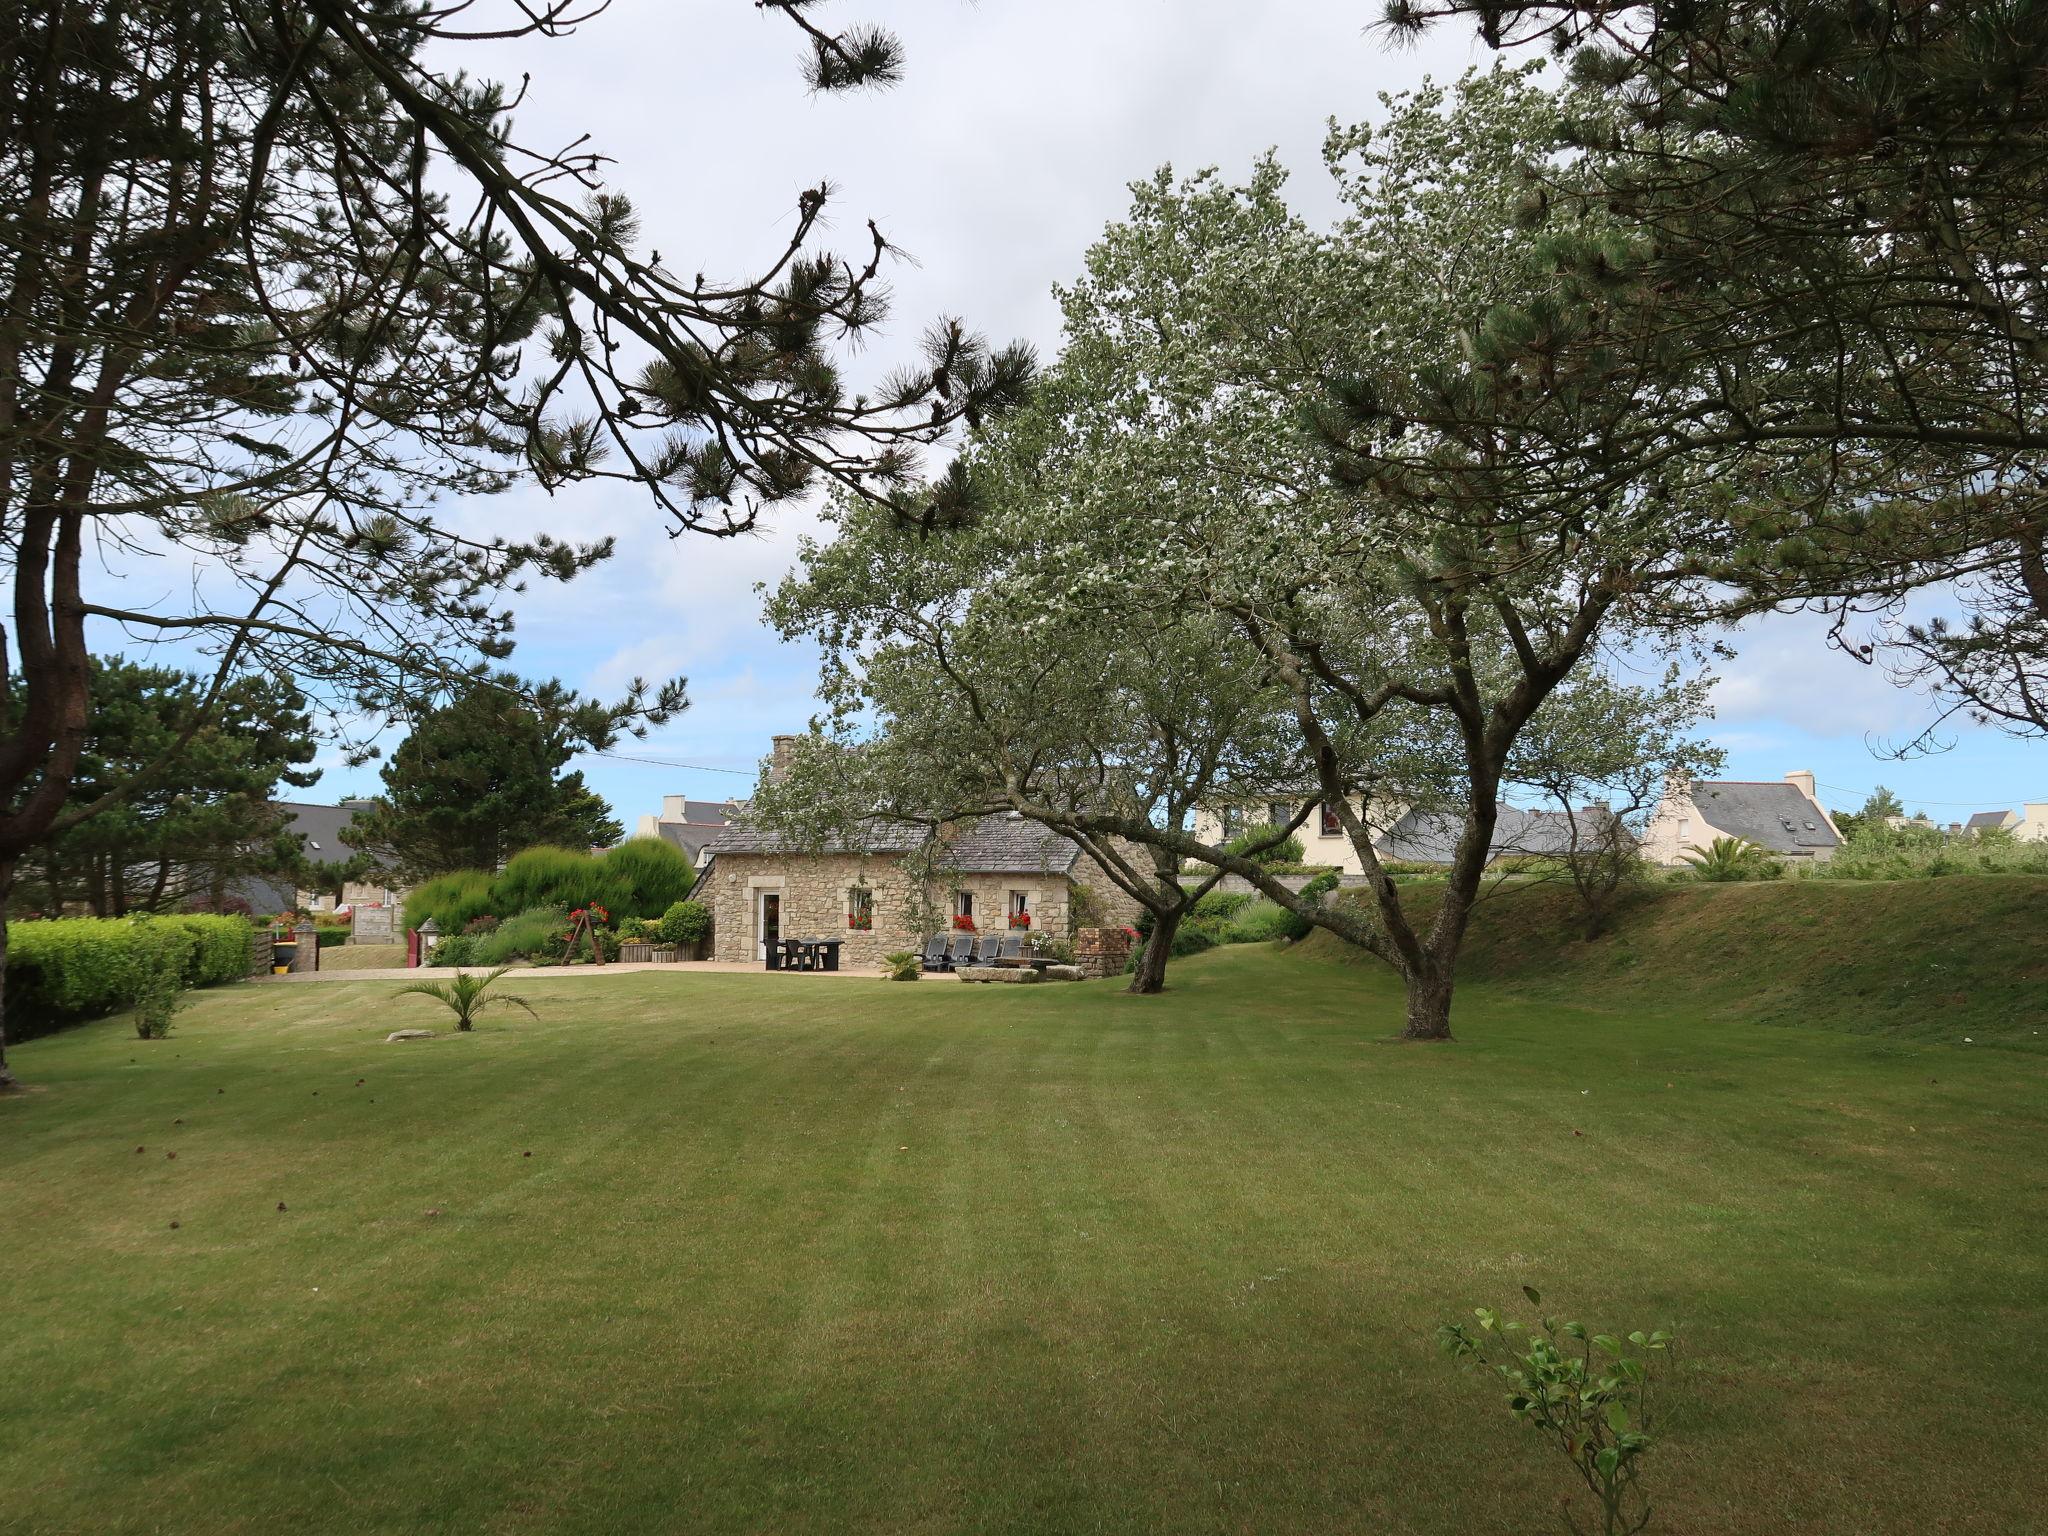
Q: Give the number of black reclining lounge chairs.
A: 4